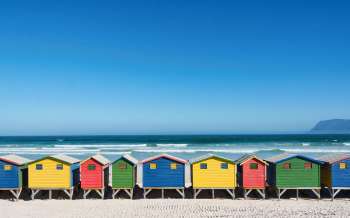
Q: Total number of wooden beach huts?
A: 9